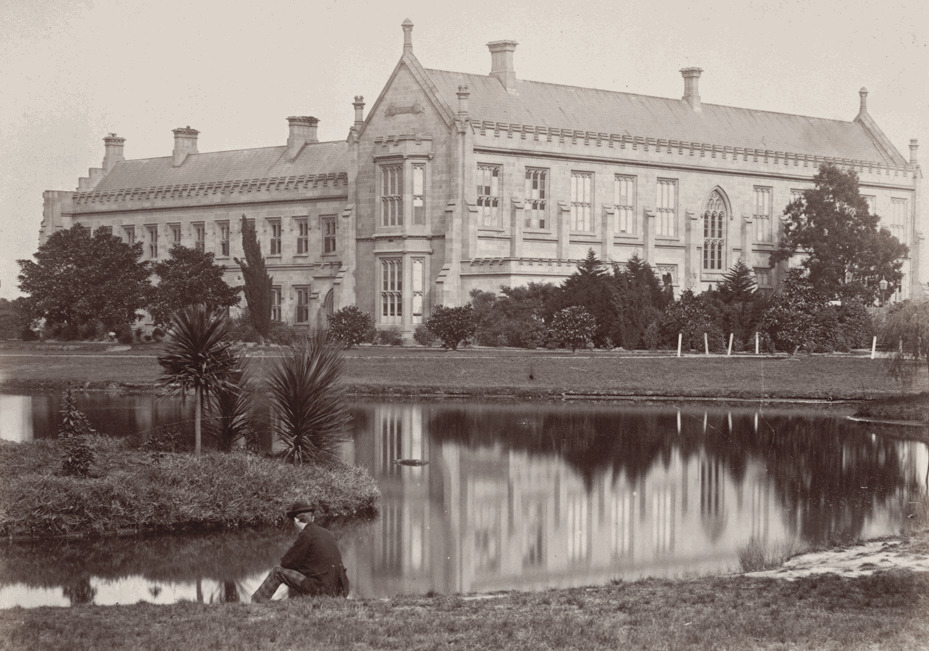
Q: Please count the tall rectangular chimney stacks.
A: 5